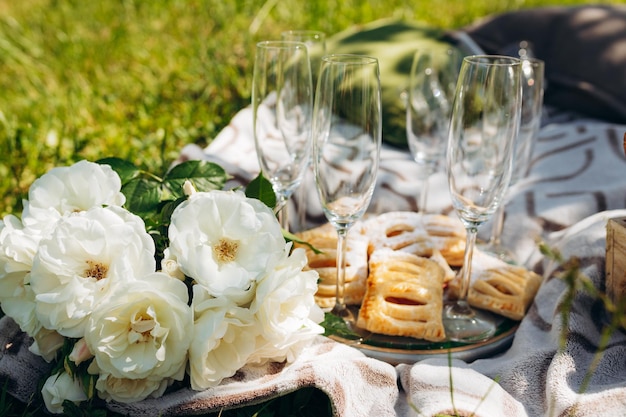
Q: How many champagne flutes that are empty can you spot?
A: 6